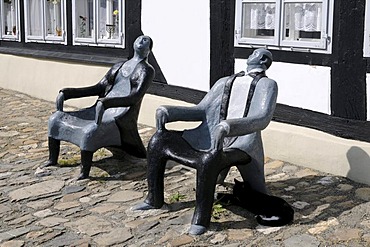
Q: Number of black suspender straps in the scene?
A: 2